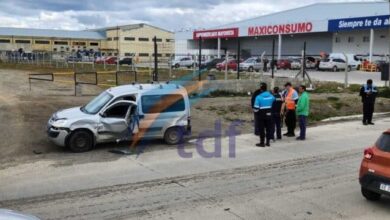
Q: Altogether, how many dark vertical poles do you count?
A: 5